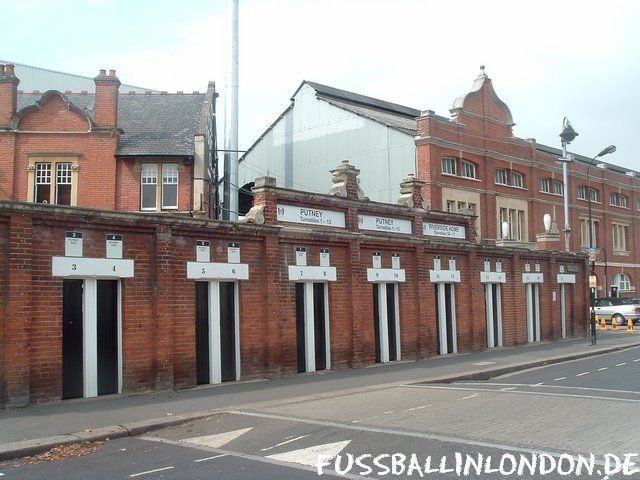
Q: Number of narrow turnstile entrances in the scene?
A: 15